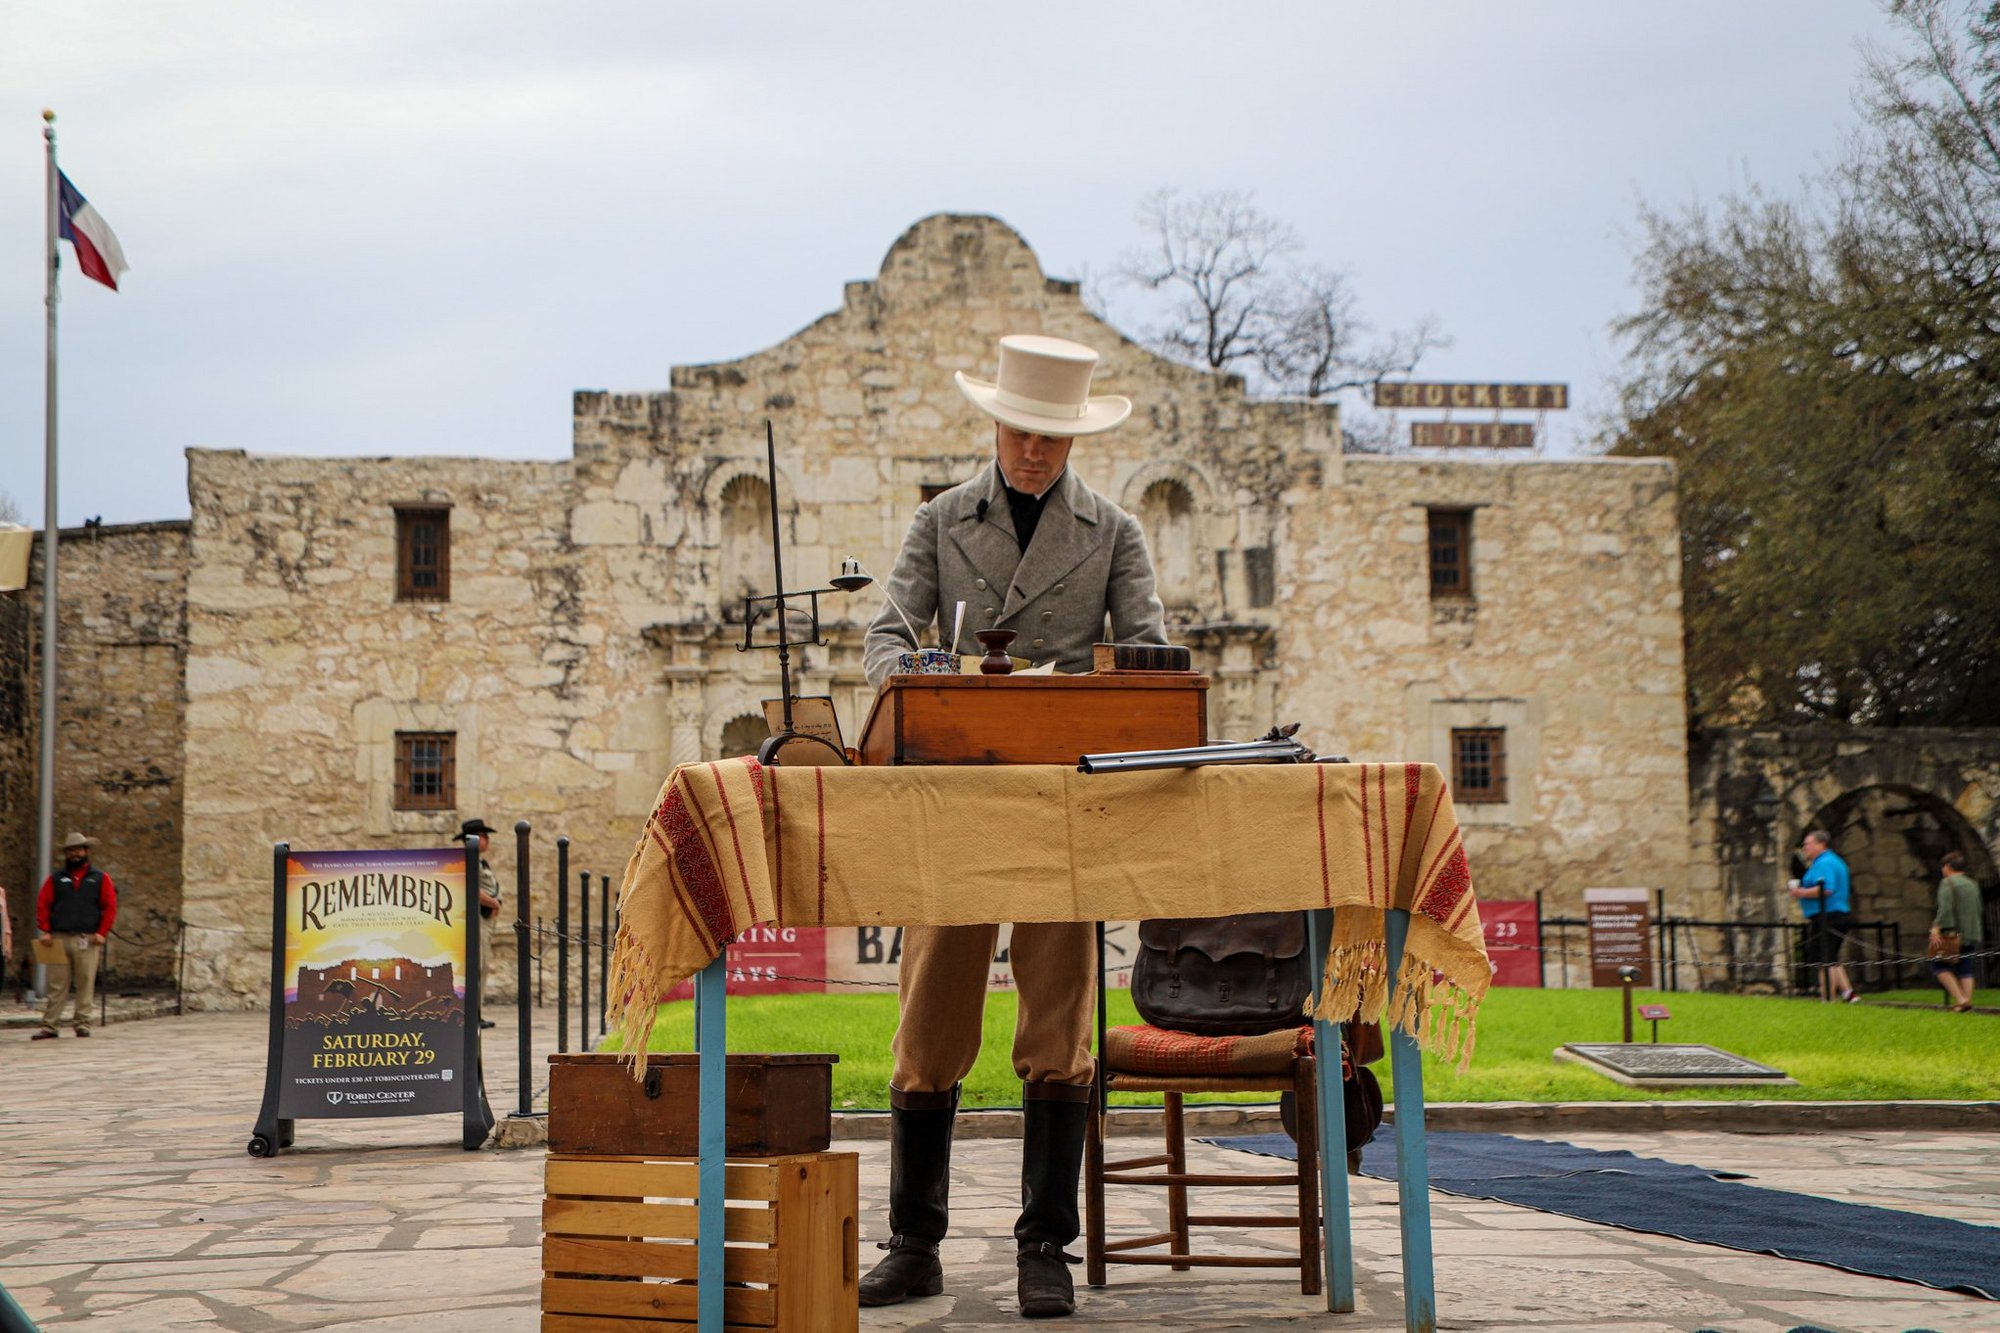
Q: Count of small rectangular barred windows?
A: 4